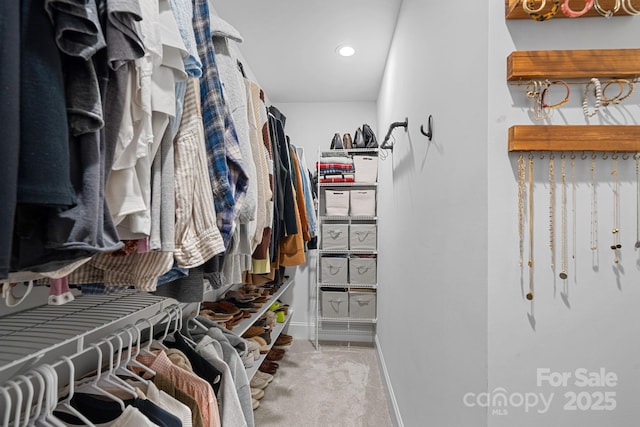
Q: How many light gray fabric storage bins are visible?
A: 6